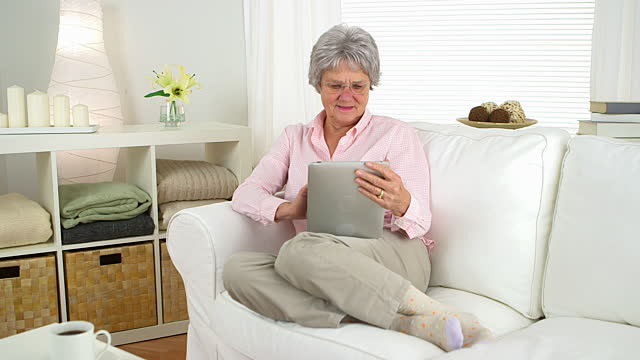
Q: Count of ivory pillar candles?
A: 5